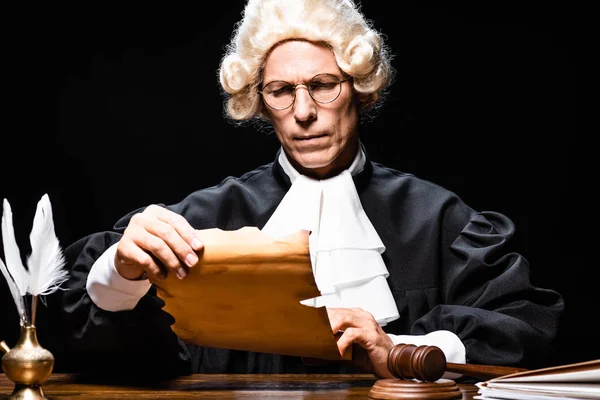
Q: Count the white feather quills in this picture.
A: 3